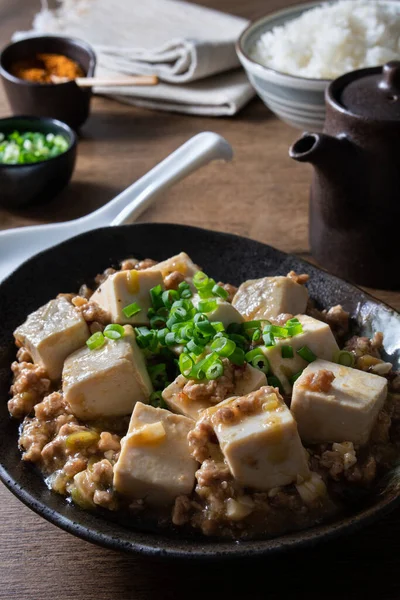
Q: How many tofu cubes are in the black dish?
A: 11